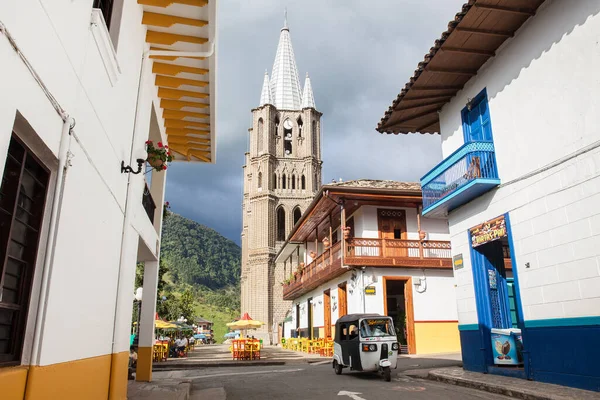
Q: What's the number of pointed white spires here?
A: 3